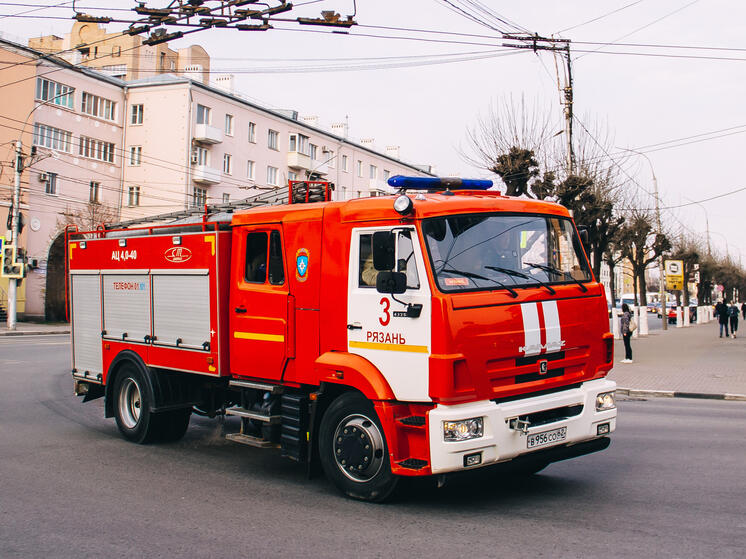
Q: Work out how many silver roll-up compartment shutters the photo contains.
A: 3